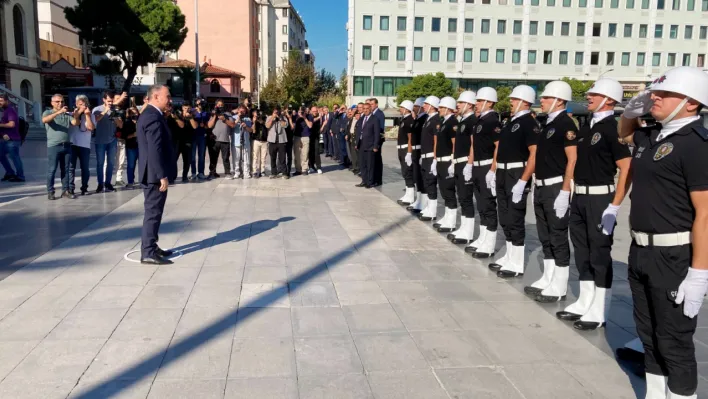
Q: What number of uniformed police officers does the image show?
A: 10